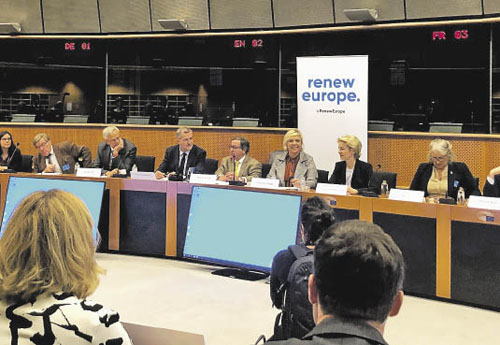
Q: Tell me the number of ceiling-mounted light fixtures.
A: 3